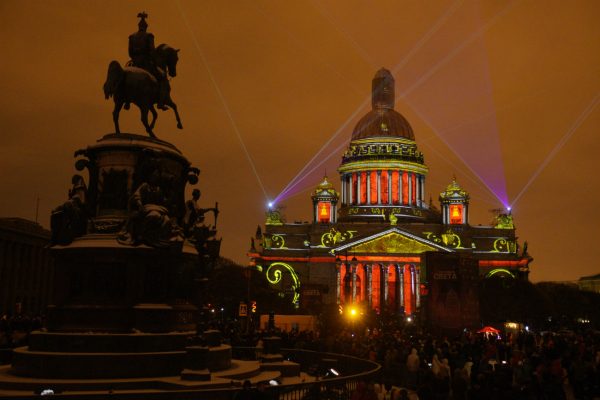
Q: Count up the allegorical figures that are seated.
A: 3